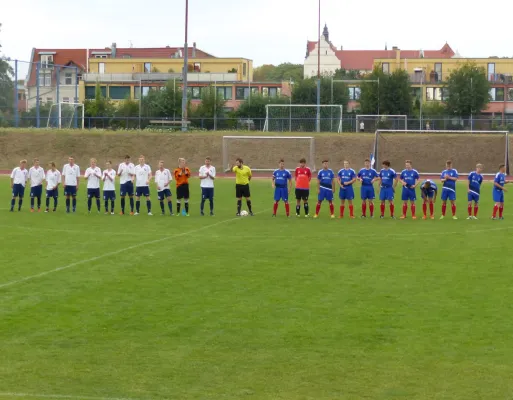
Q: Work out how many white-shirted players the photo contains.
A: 10